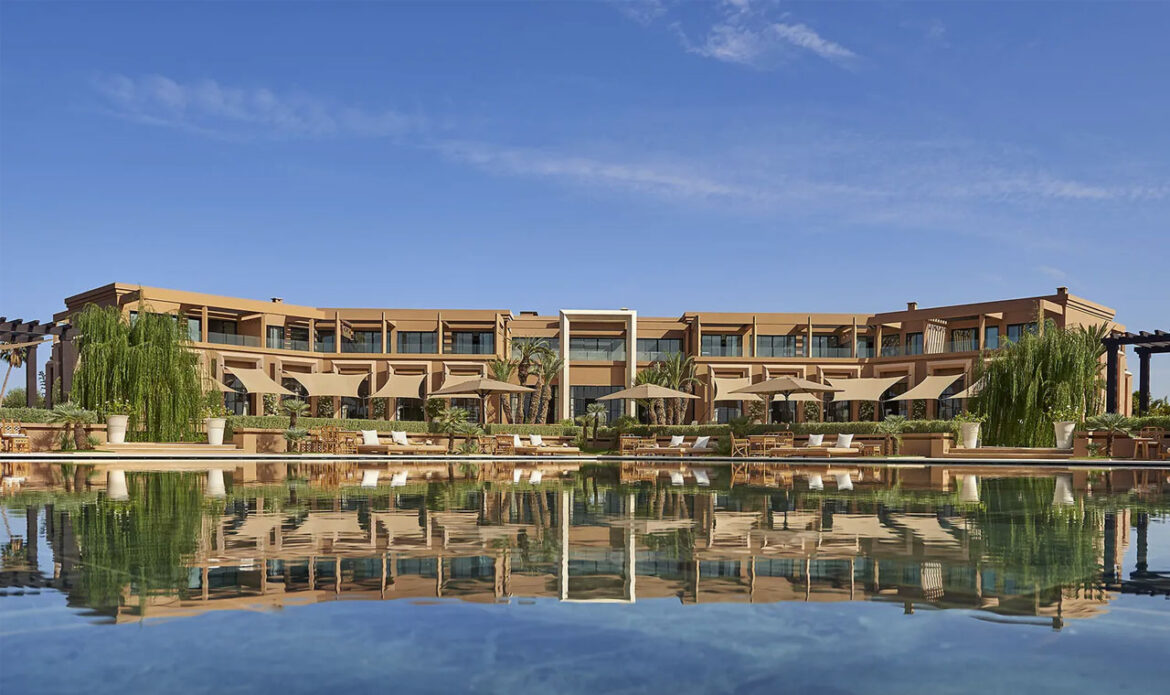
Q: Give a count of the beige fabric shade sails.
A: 10